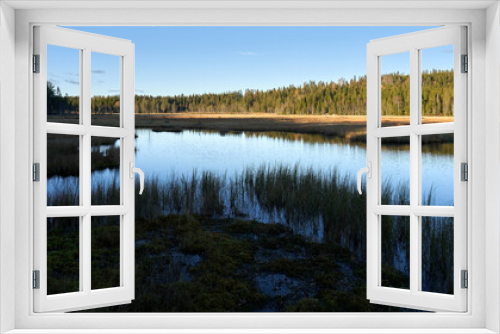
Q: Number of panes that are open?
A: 2